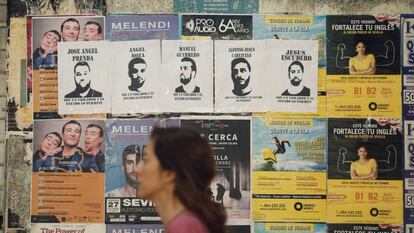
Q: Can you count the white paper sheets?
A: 5